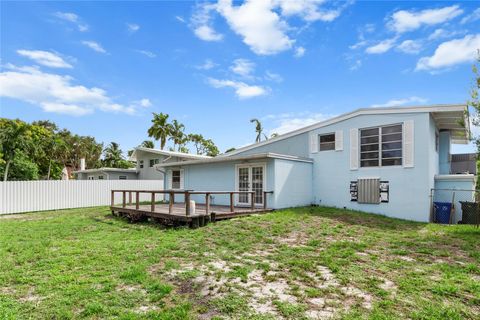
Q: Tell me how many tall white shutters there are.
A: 2